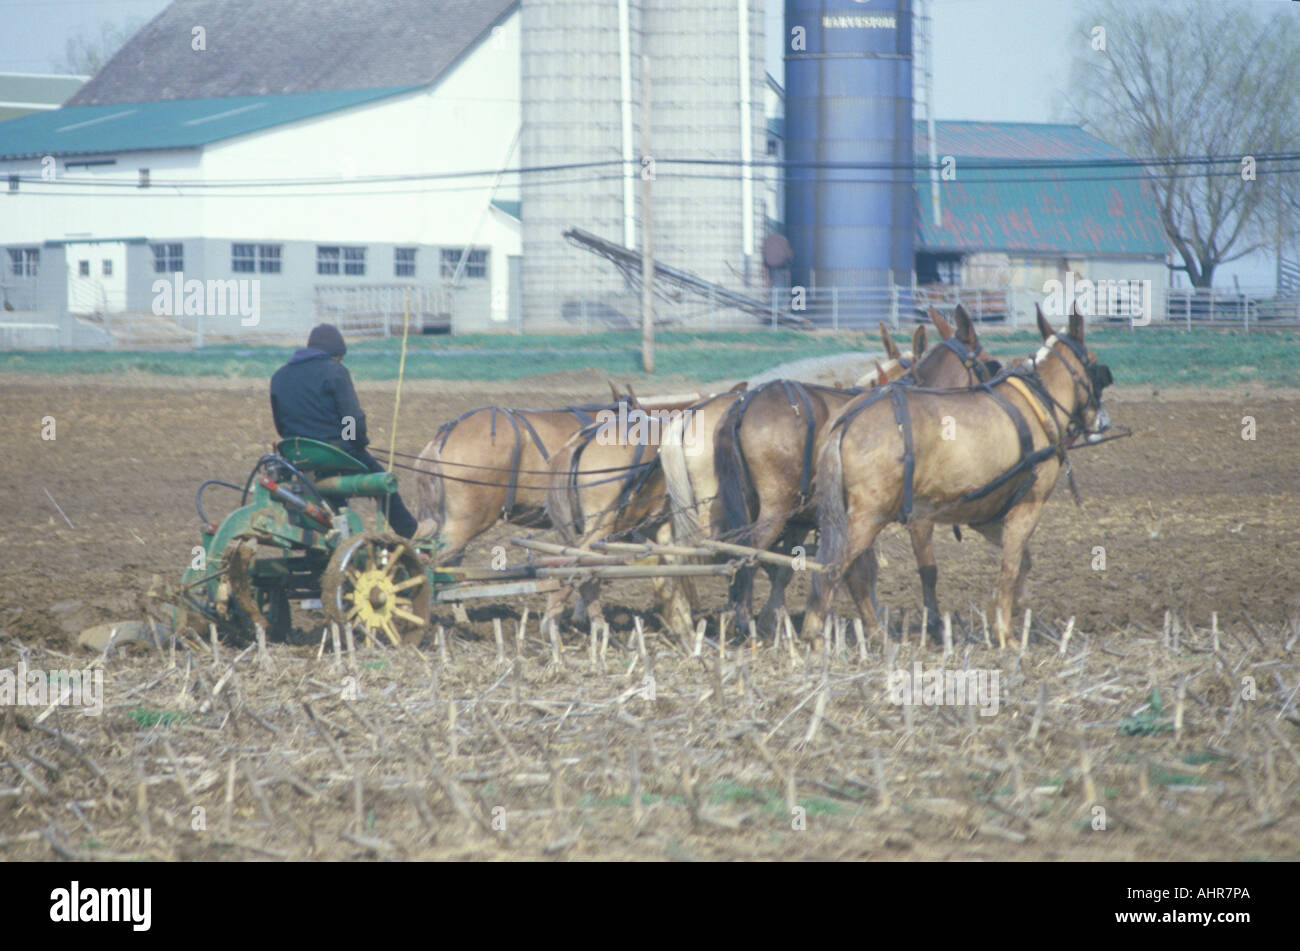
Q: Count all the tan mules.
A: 4